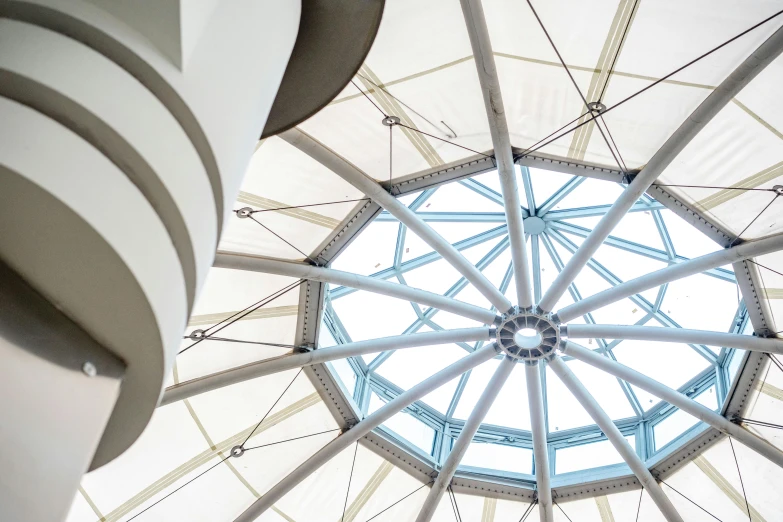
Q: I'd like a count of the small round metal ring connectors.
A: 6